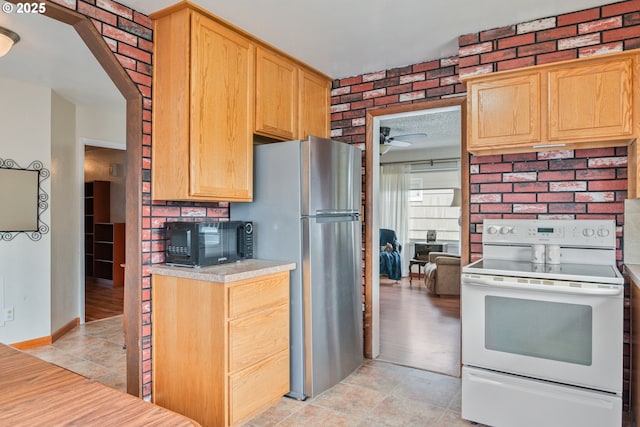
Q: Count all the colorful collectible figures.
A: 0